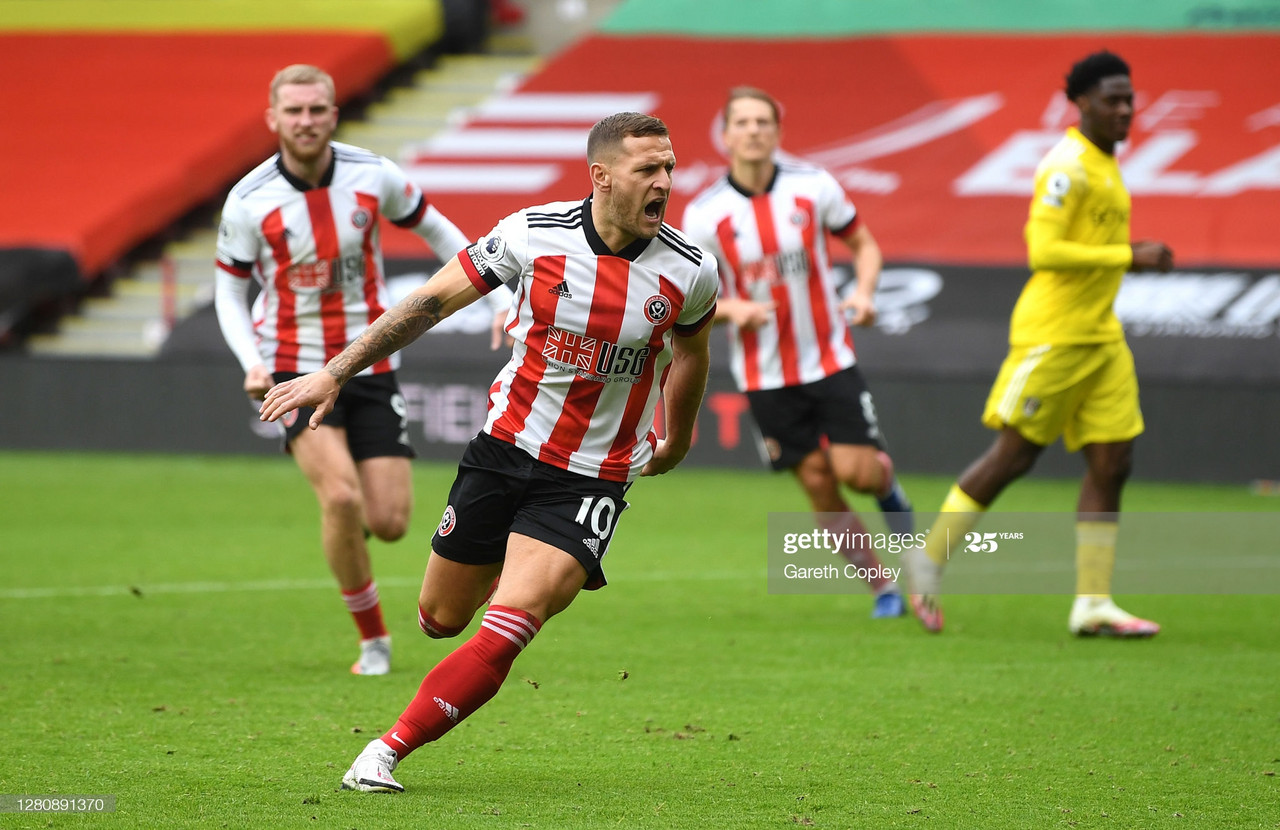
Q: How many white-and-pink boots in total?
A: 2